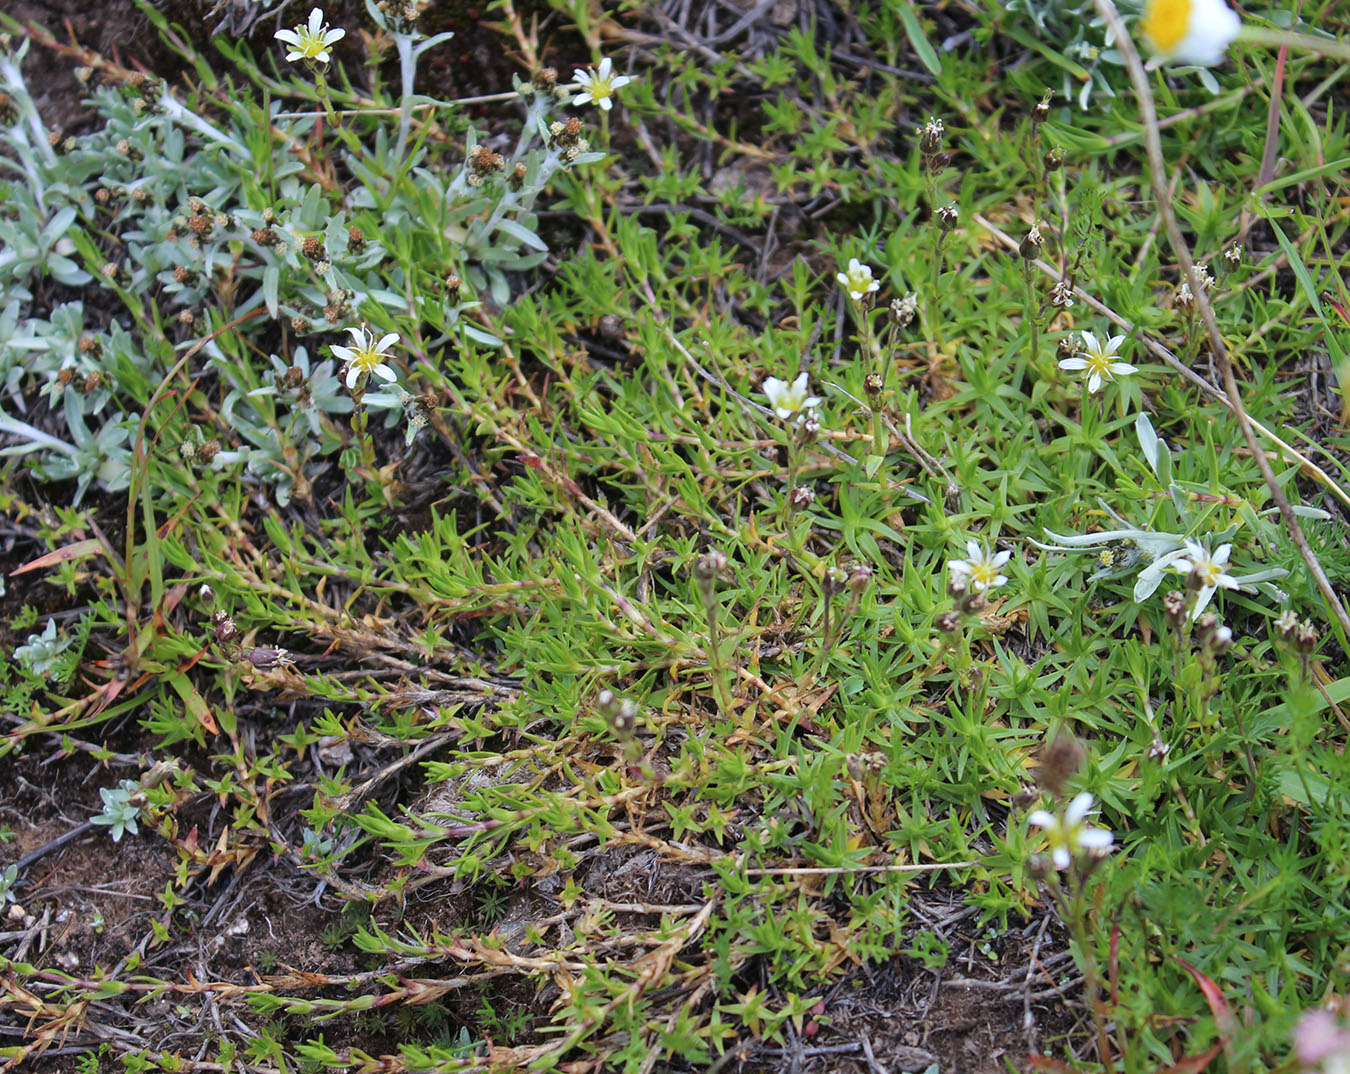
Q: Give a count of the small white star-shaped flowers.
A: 9